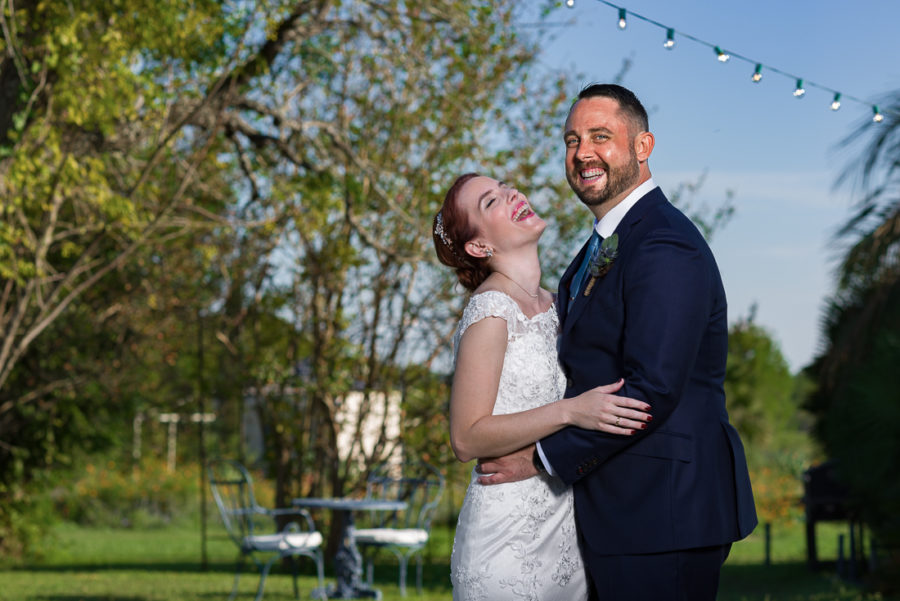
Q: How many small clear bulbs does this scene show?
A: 8